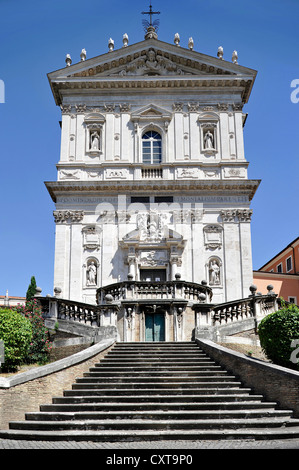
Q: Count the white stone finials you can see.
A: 8